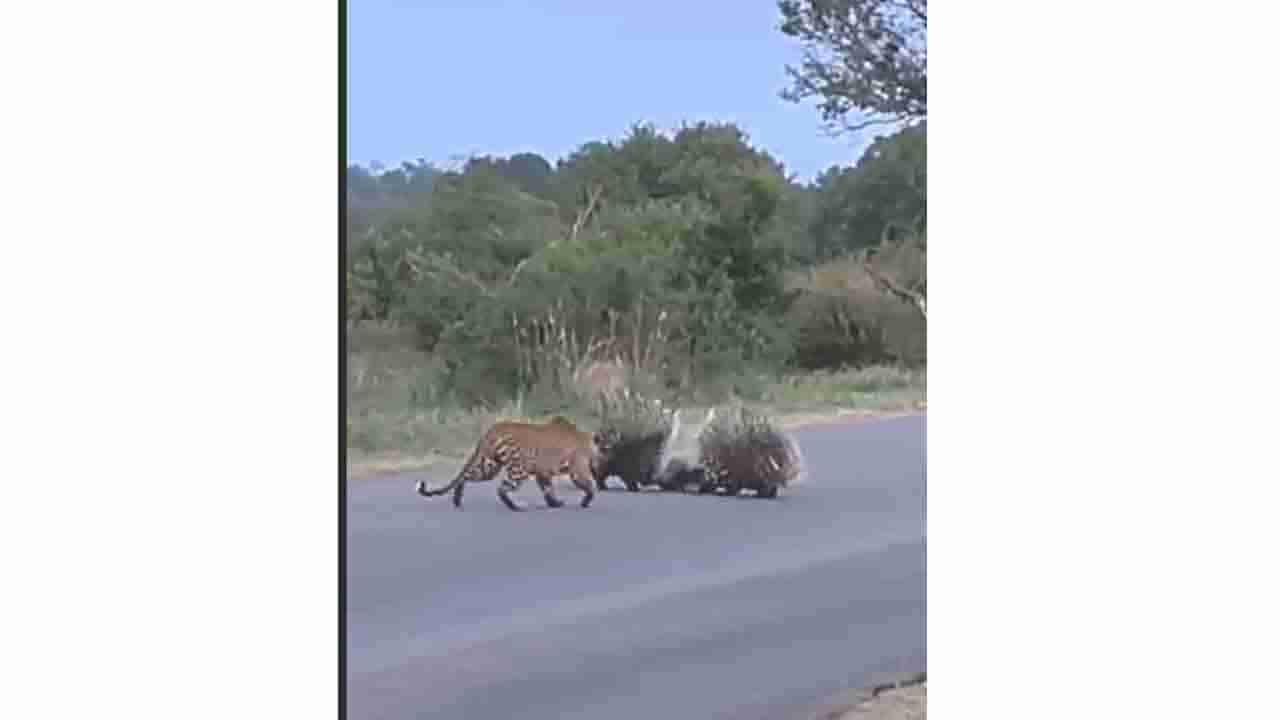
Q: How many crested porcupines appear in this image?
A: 2